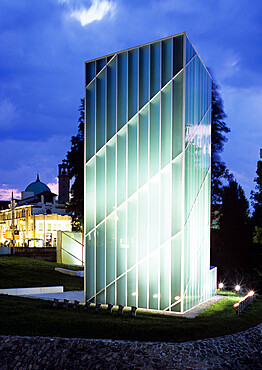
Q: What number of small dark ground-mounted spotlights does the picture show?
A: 8